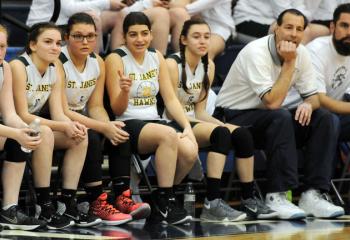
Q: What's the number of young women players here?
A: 5